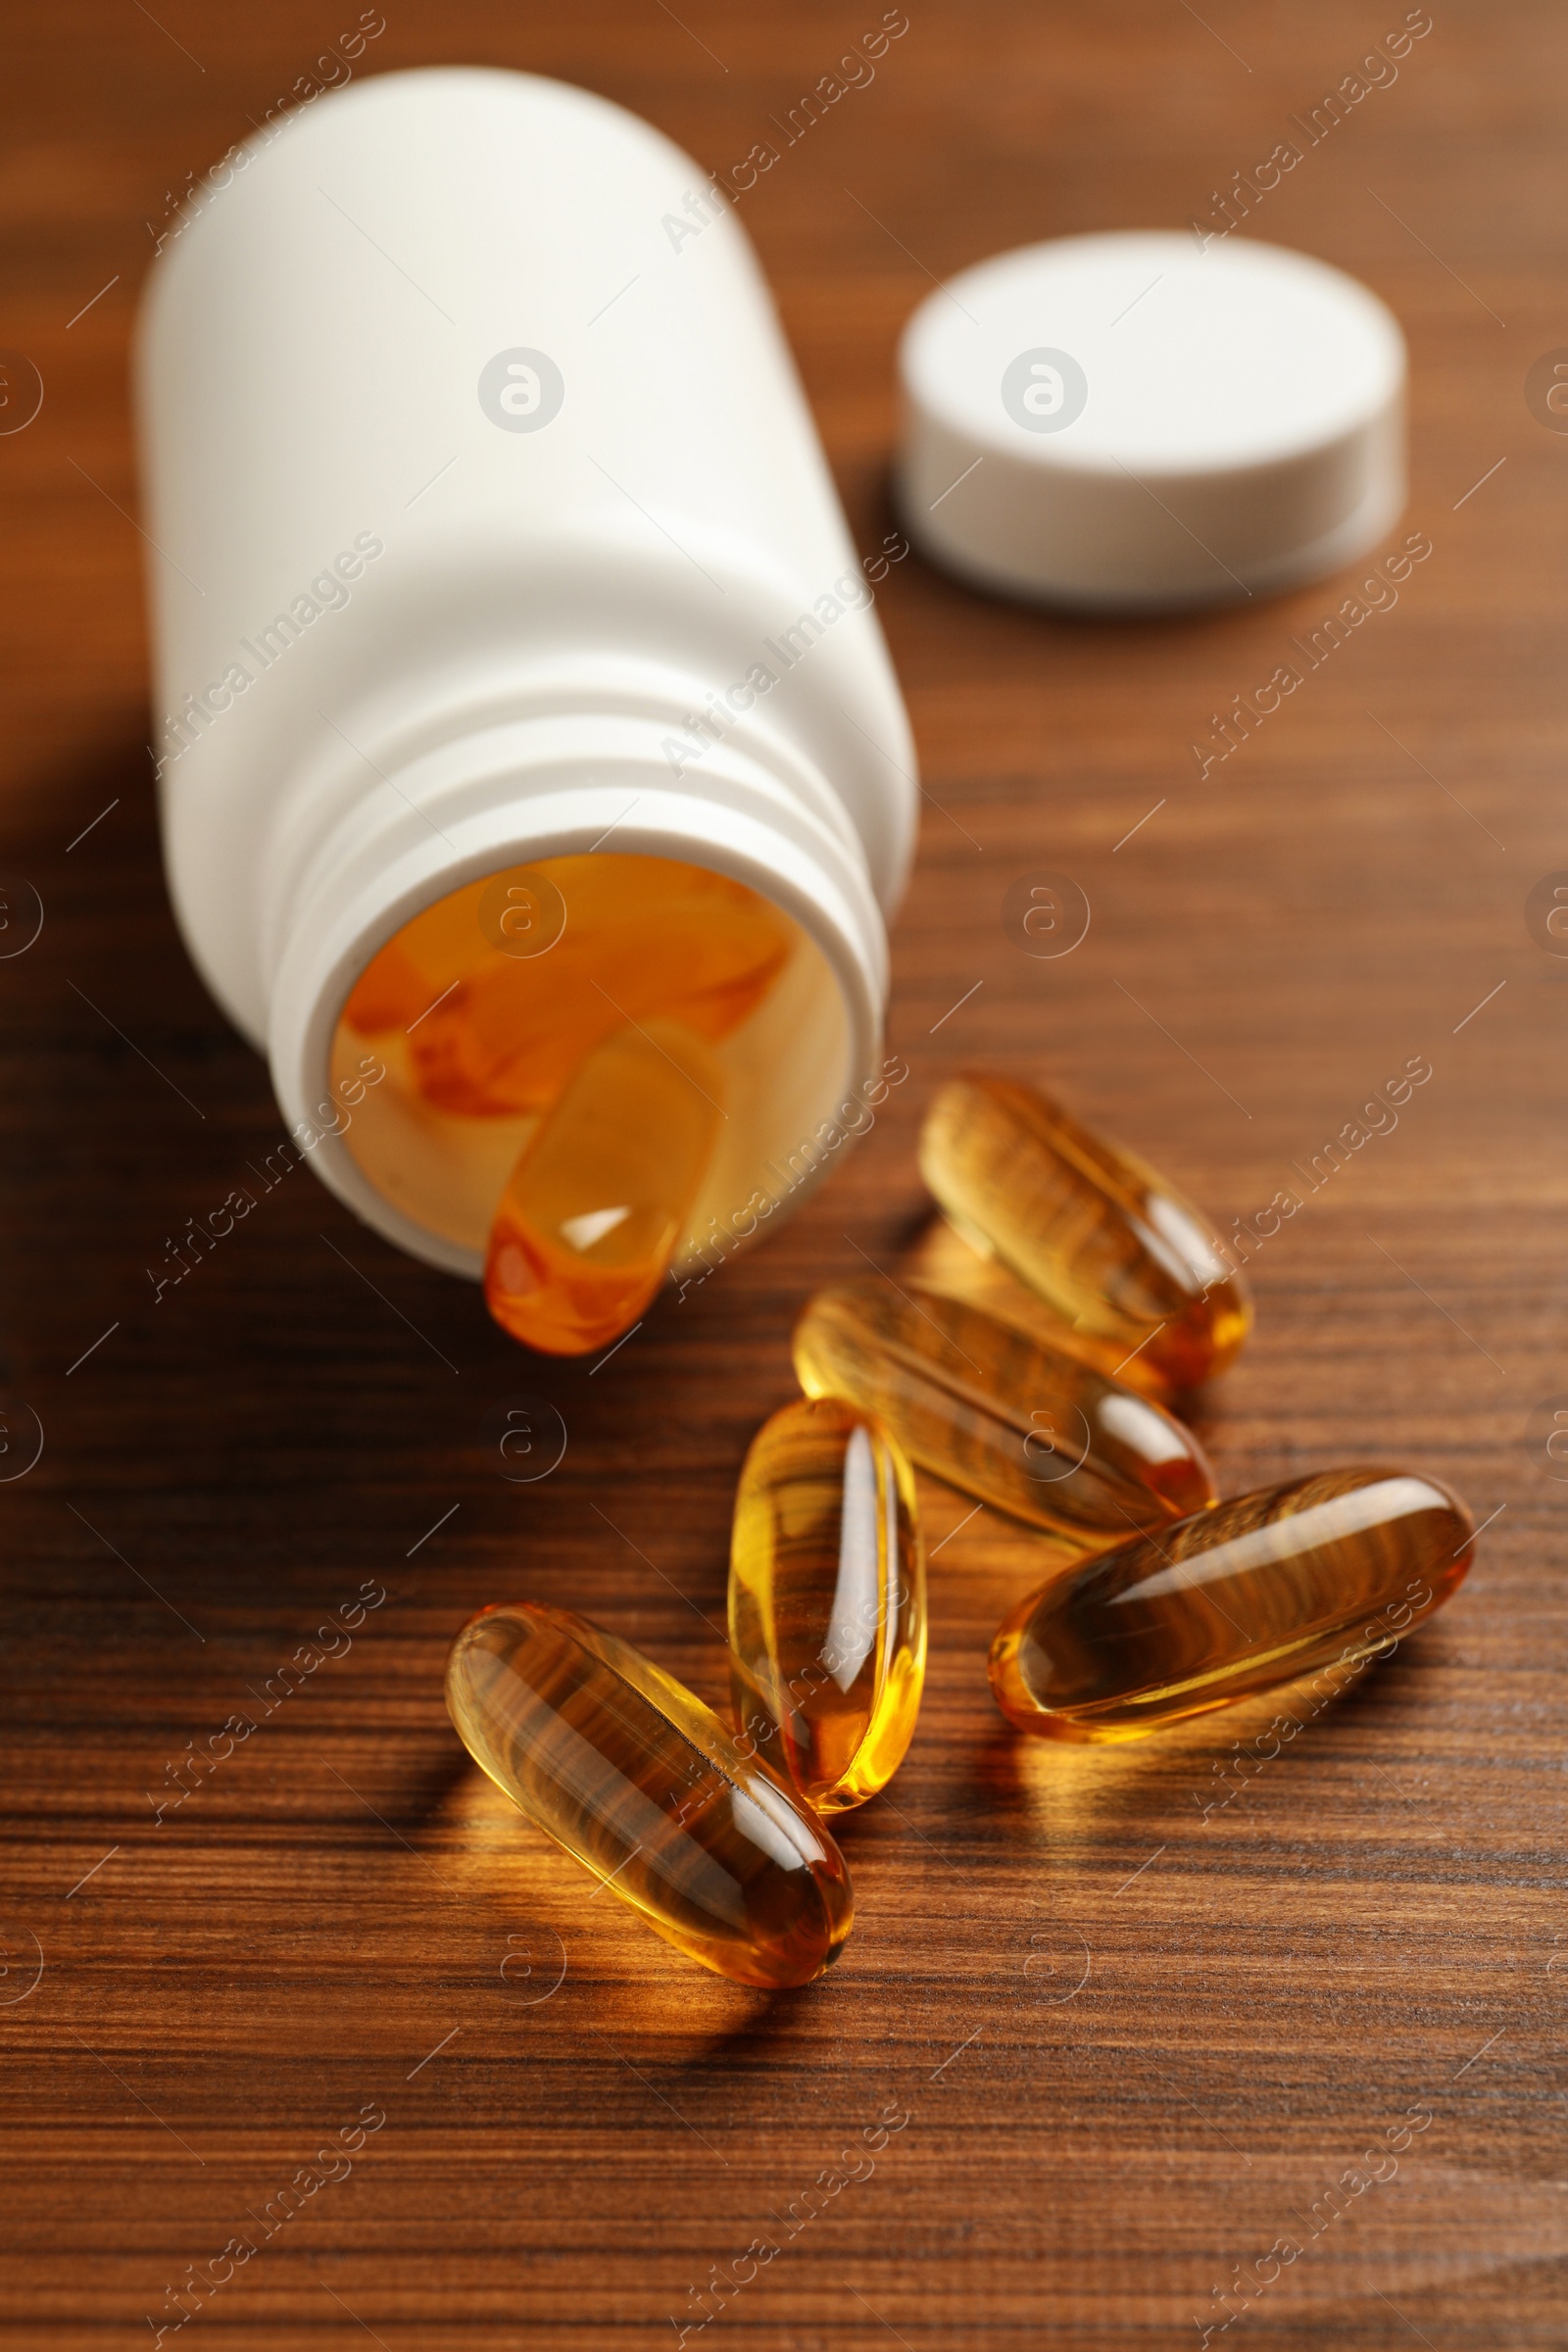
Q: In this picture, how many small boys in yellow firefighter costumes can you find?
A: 0